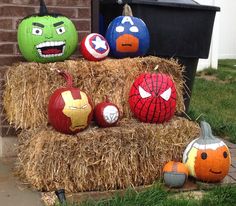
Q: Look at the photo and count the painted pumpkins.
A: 8